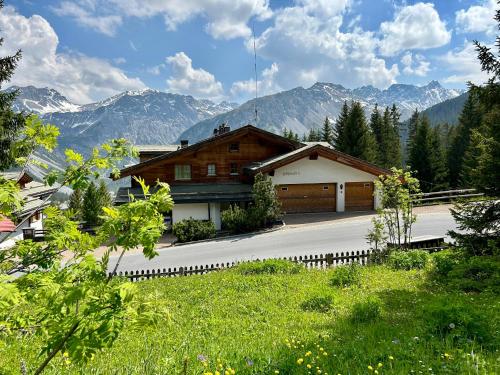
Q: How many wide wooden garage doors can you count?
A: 2